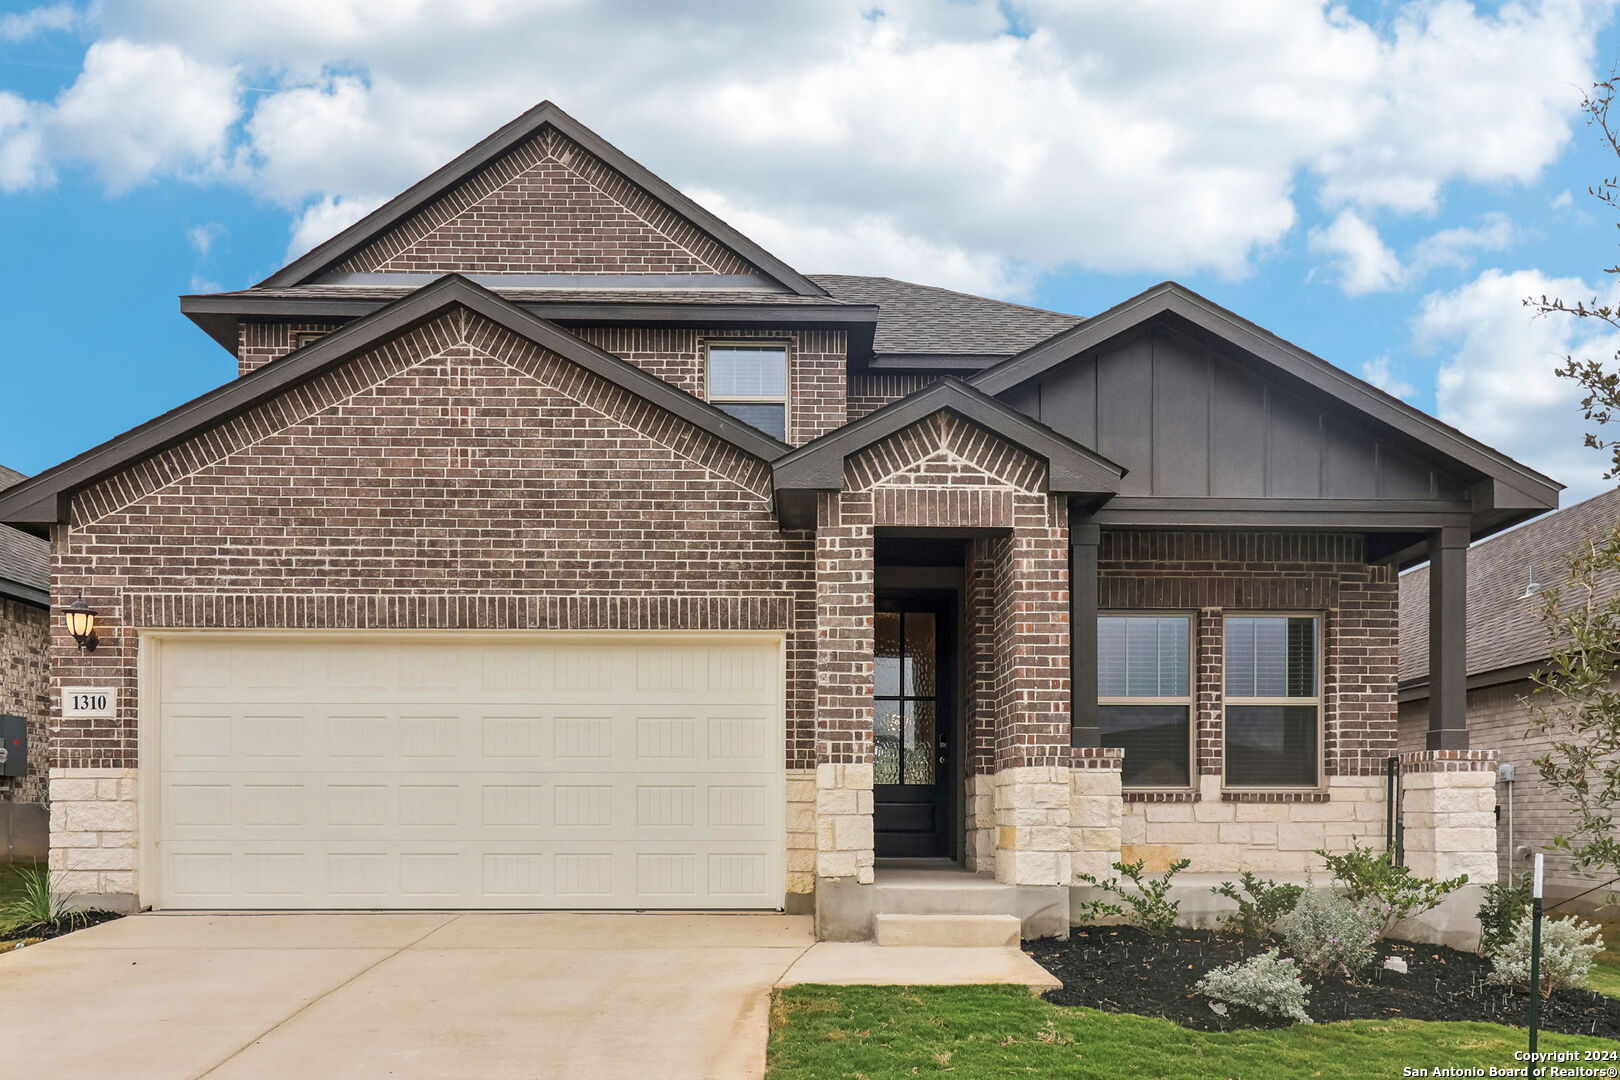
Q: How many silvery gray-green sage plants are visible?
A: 3